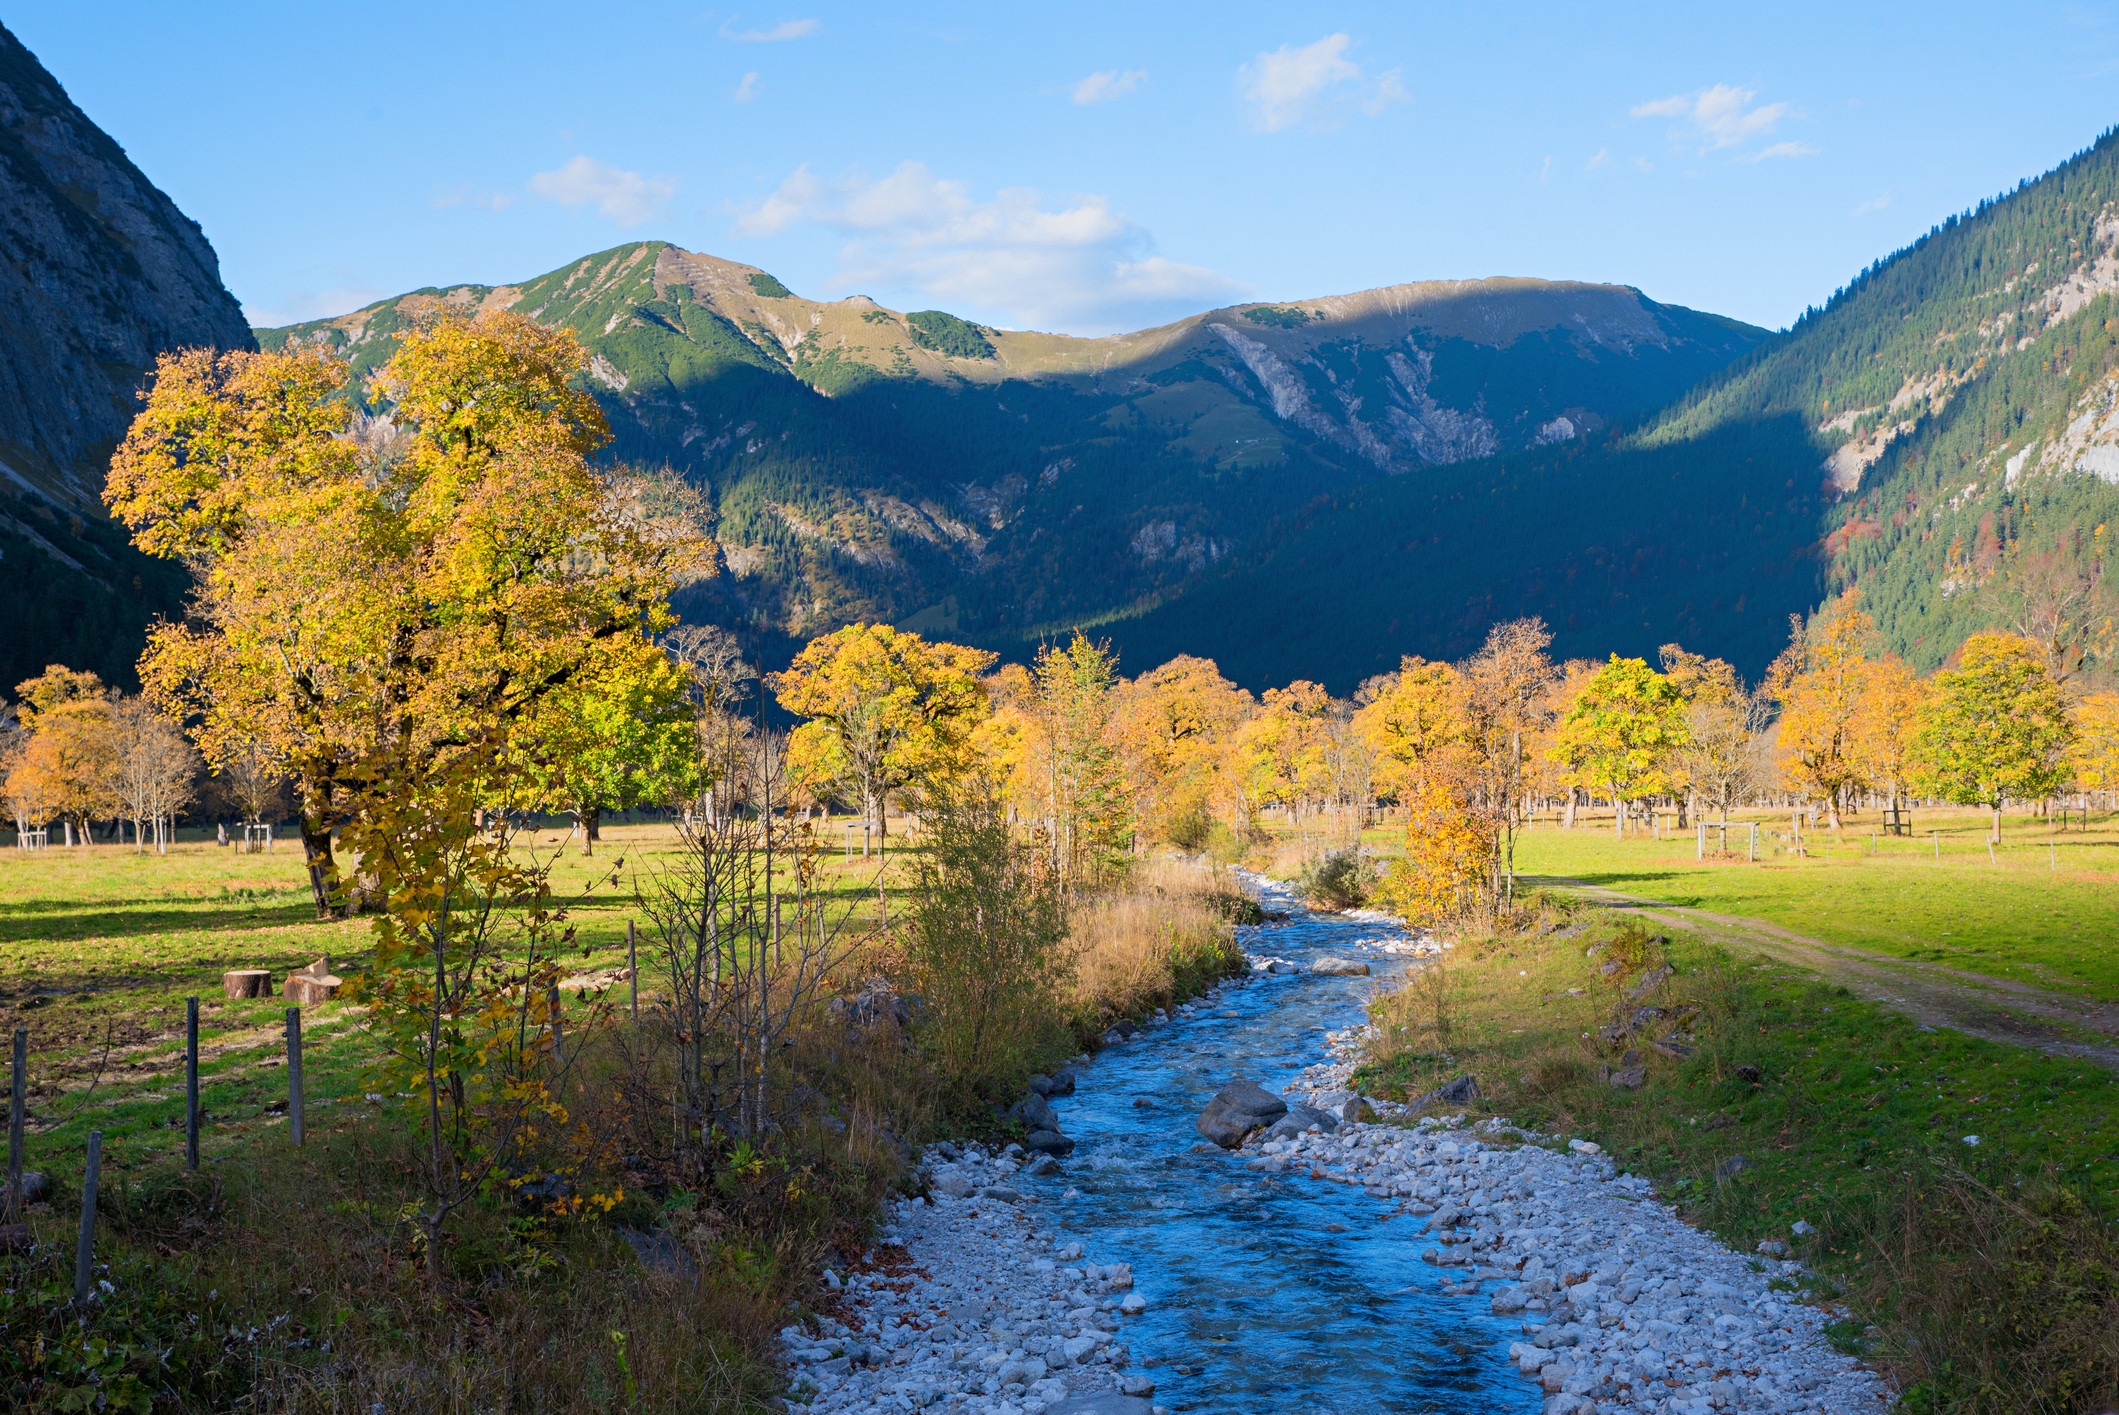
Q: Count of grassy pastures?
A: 2